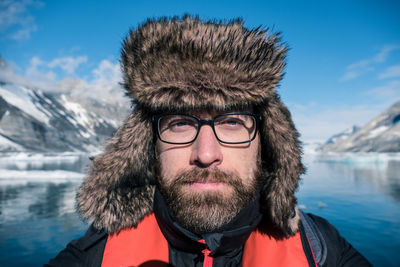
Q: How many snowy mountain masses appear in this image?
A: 2